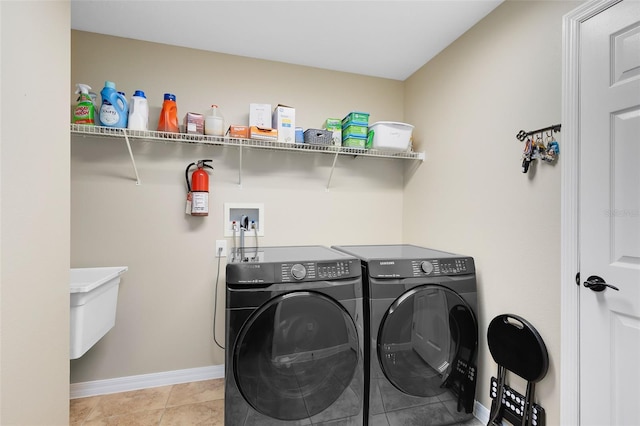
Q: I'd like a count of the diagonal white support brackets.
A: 3